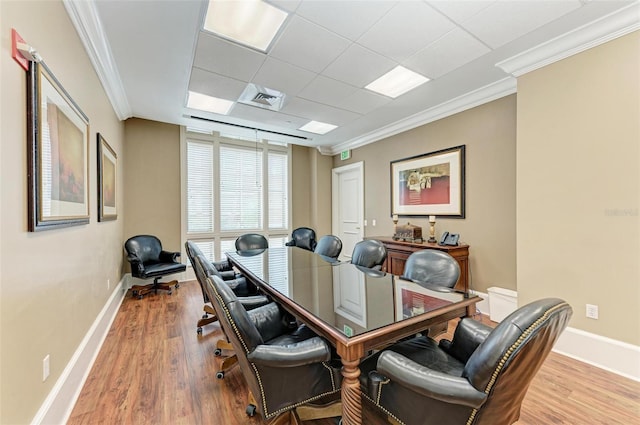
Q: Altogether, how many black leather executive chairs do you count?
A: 10